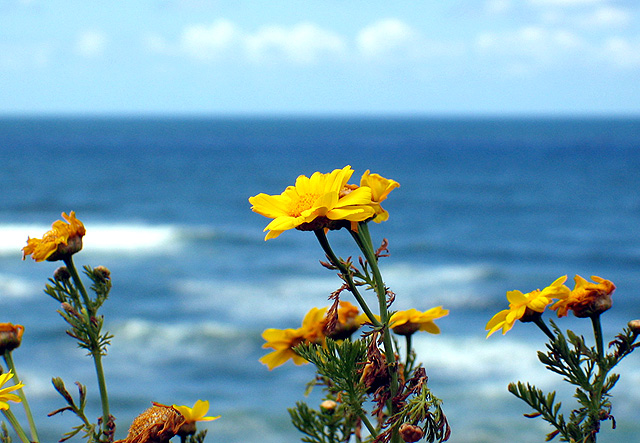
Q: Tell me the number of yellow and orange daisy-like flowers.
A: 12